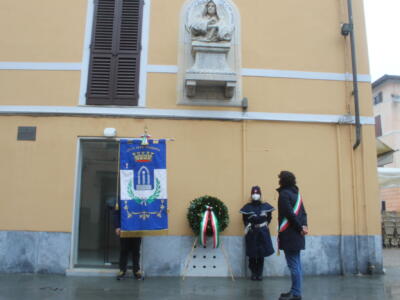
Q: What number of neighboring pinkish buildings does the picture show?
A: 1